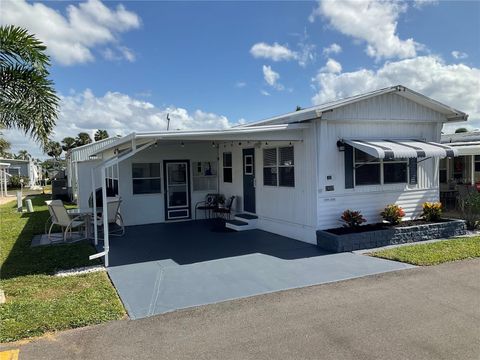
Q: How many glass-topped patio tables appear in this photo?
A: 1